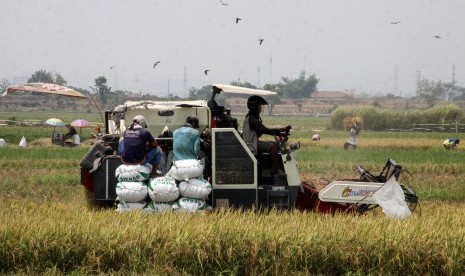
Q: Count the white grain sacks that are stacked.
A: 8